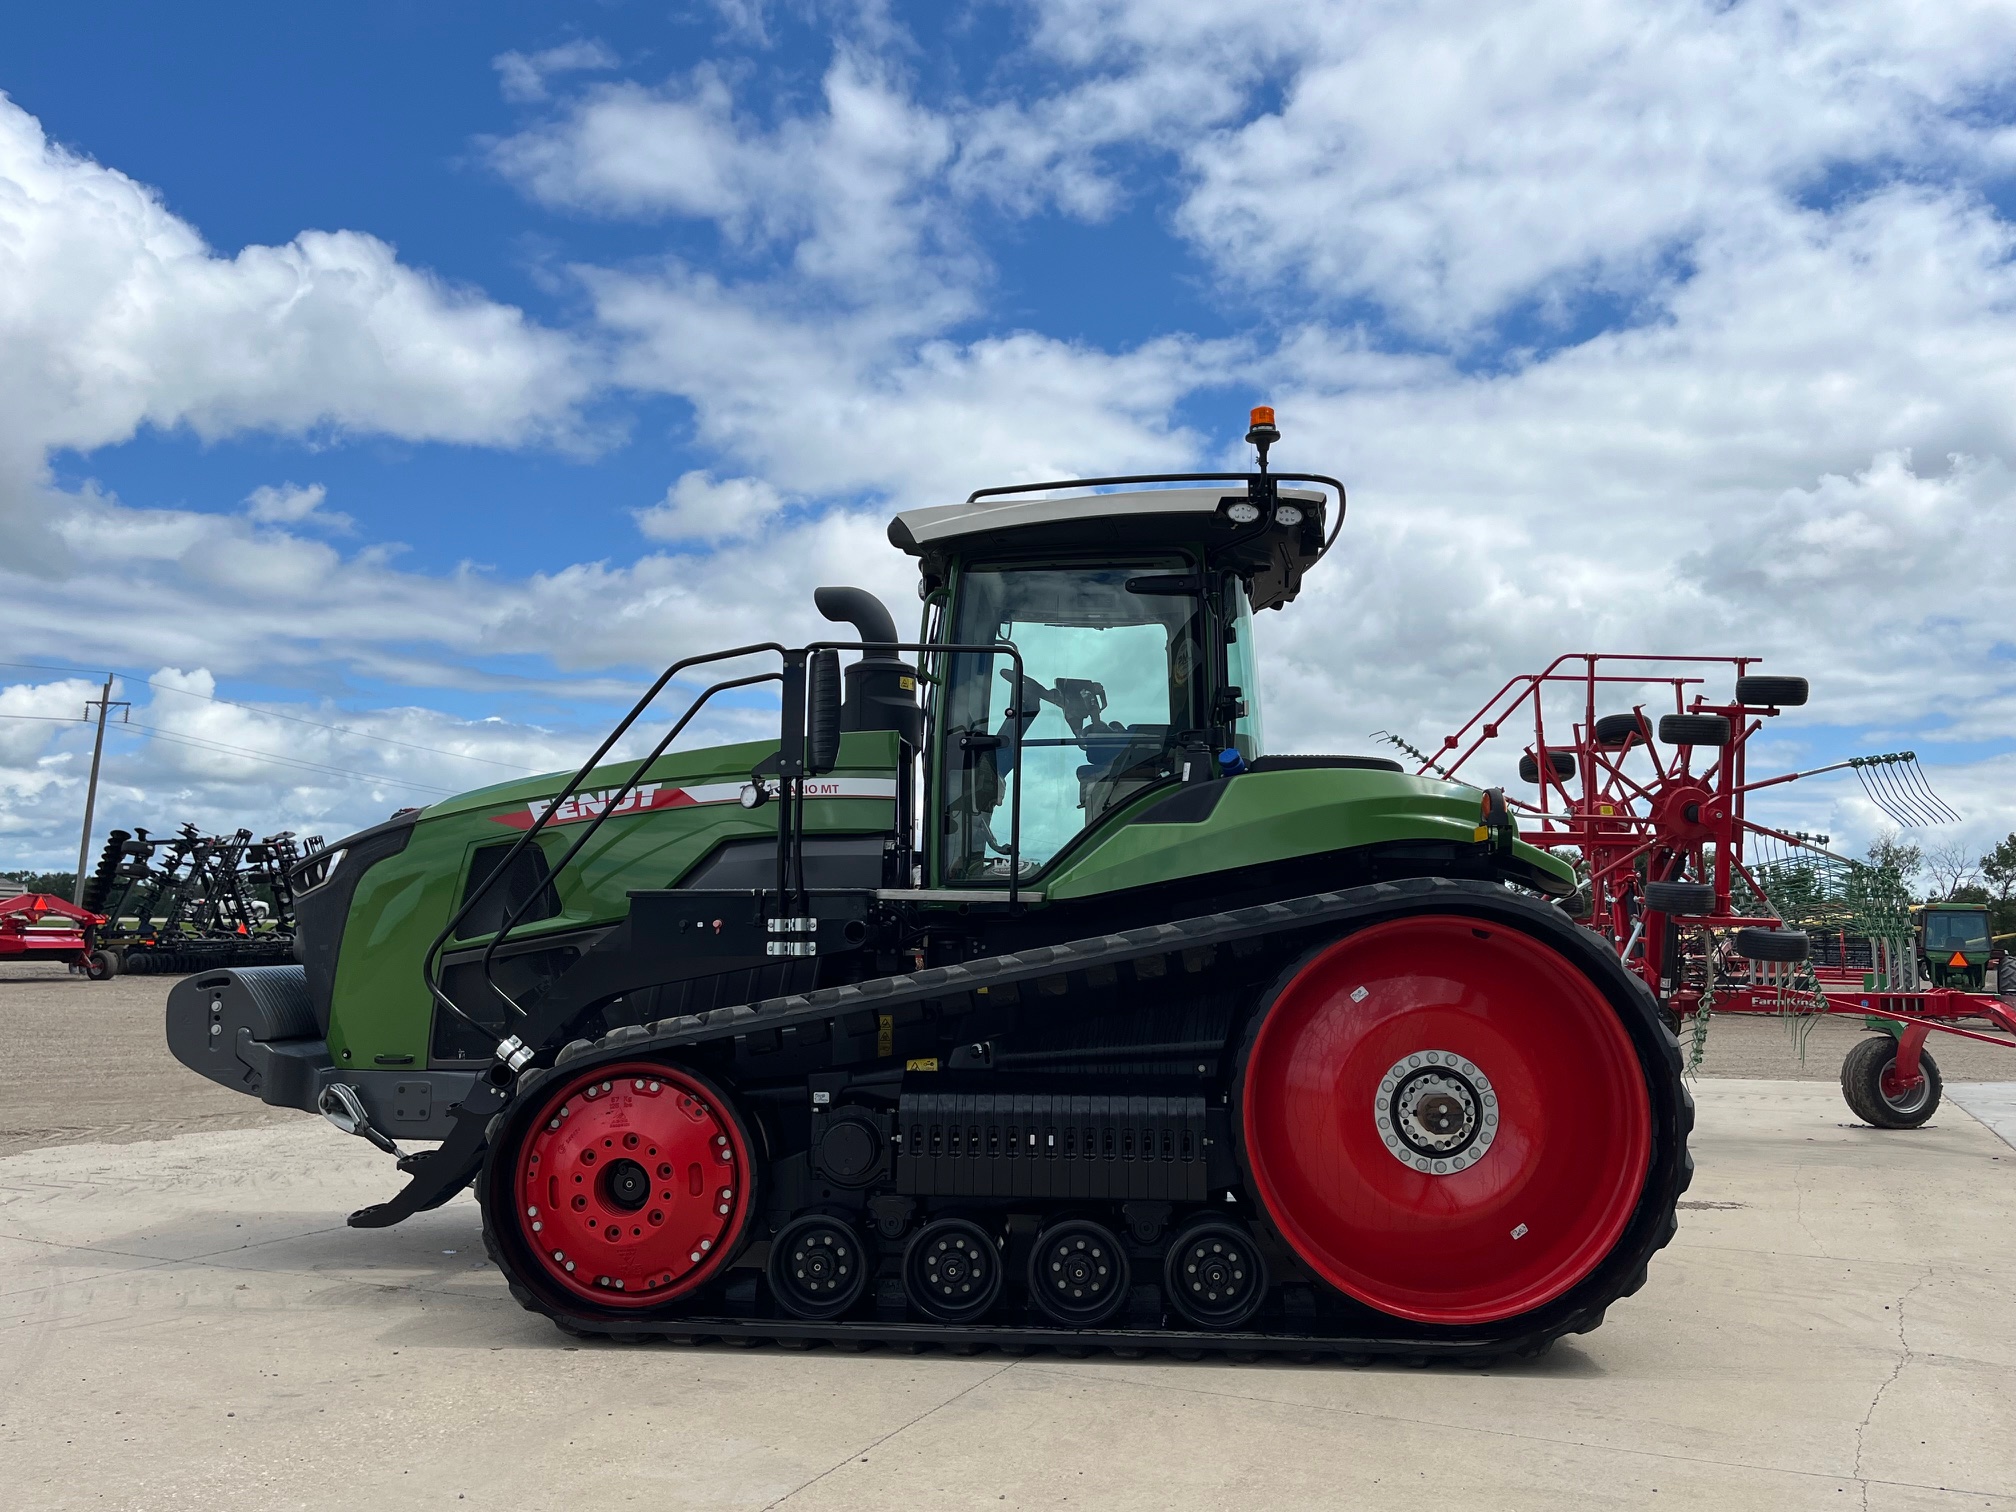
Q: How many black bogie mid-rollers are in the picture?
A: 4